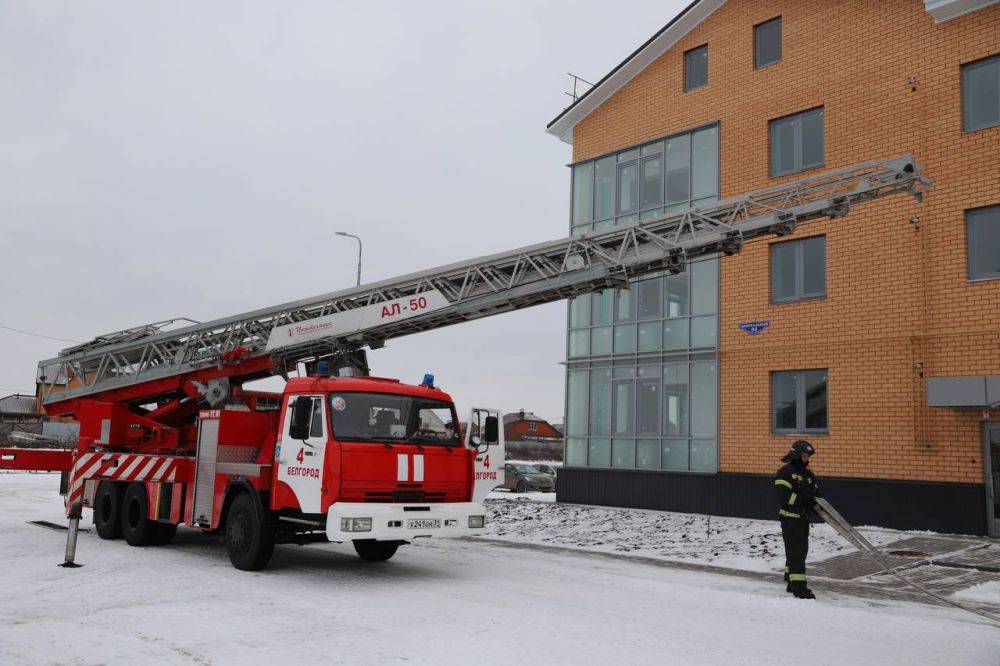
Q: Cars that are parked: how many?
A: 2